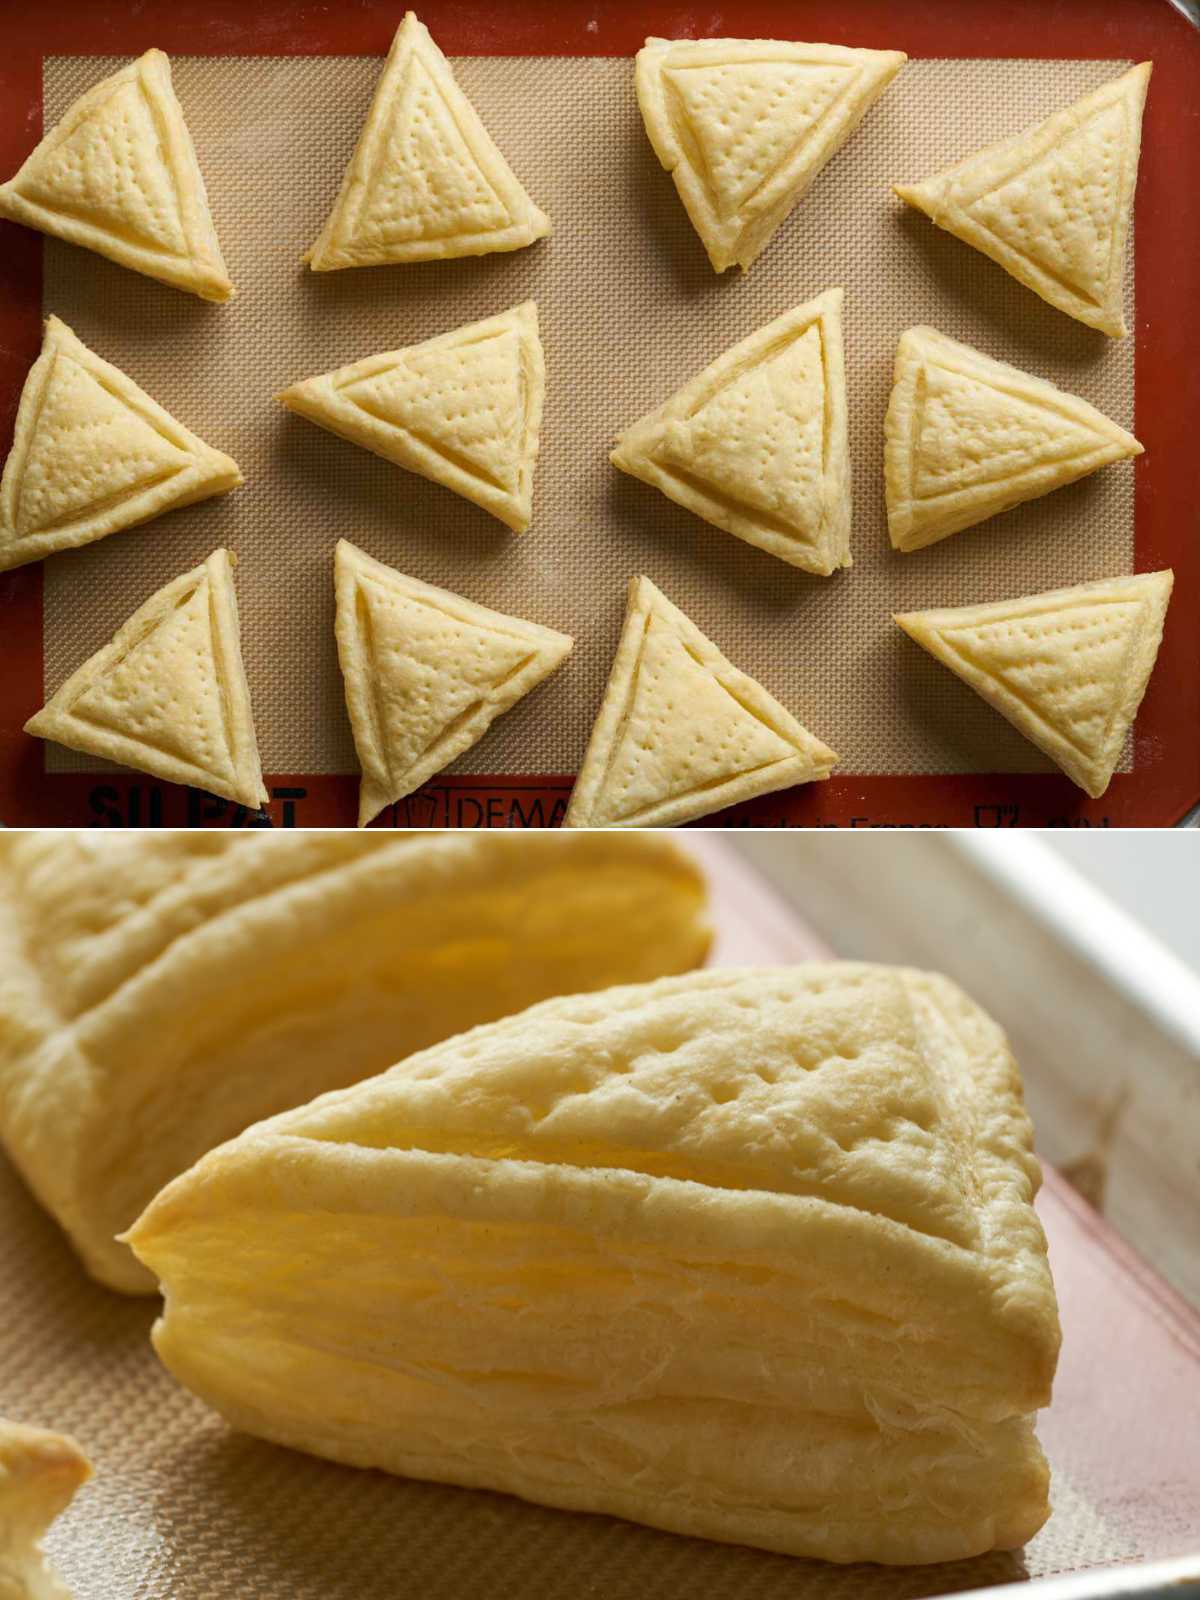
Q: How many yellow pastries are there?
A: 15